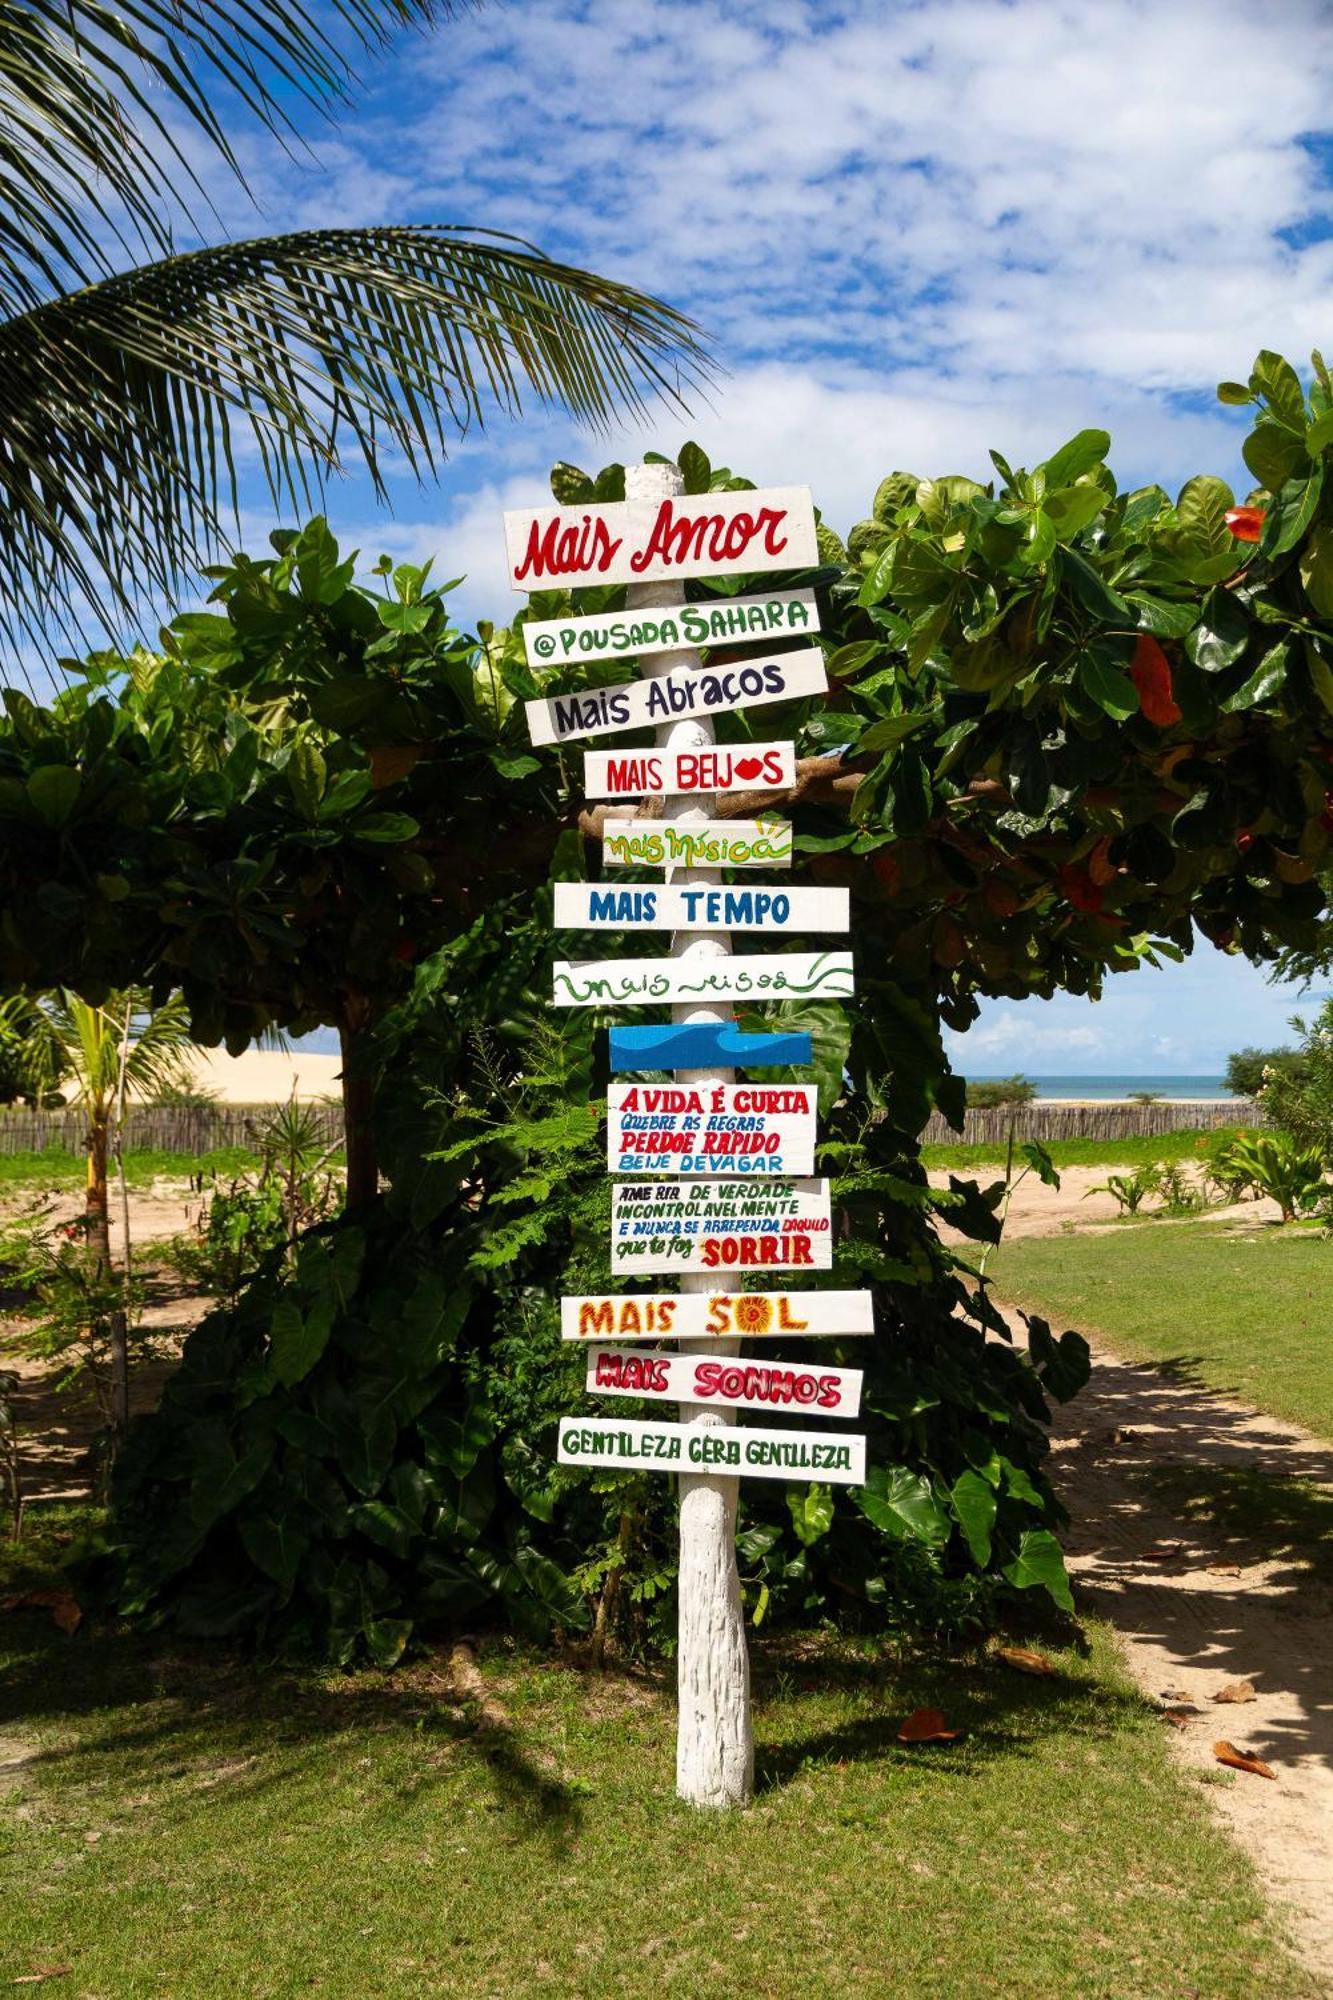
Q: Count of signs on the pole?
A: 13